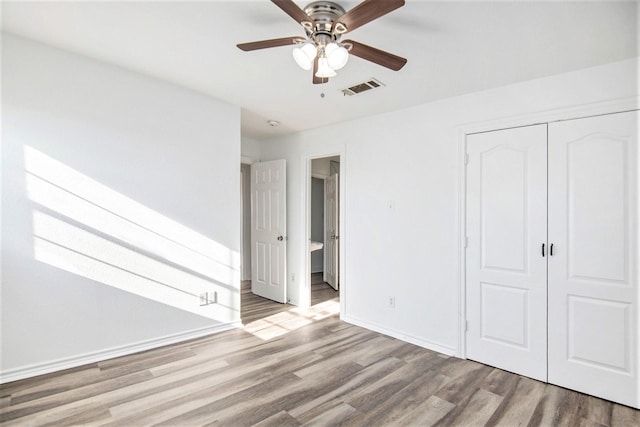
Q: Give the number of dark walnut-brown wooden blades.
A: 5